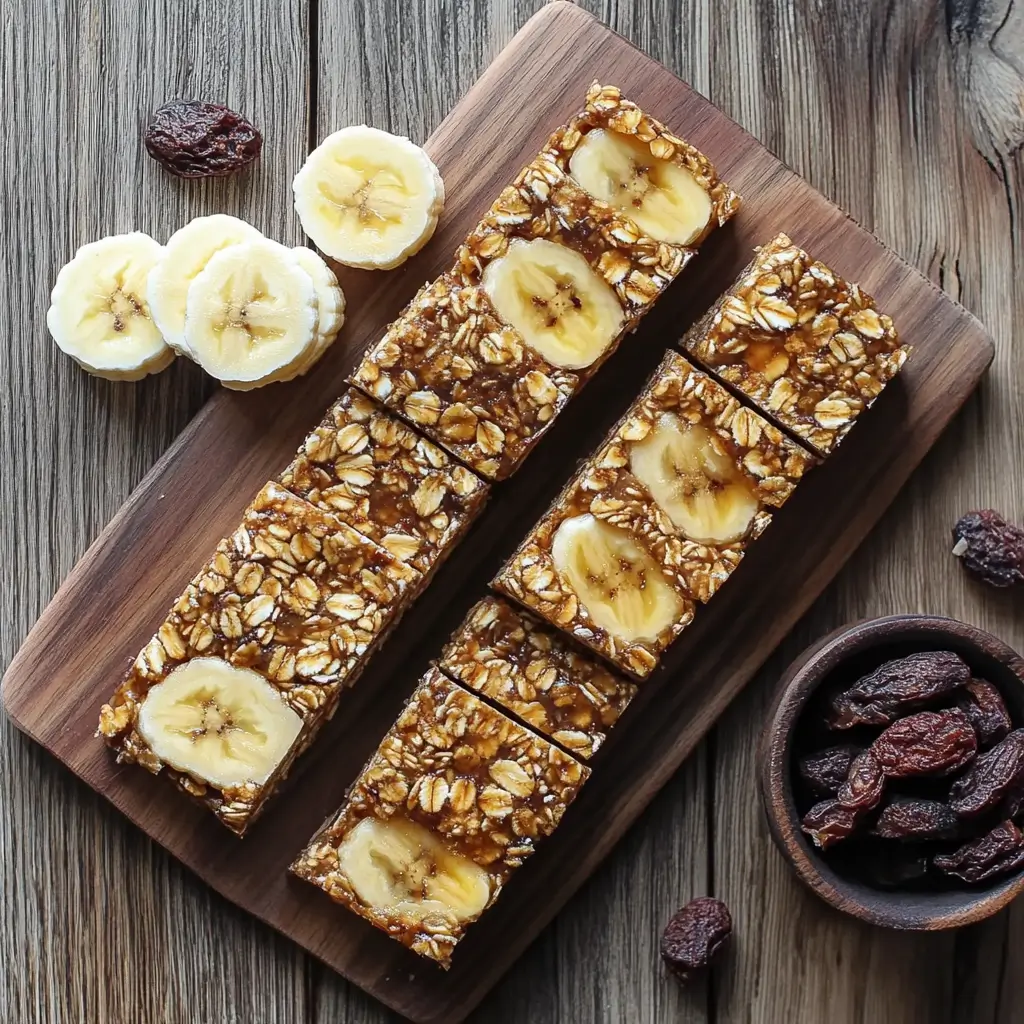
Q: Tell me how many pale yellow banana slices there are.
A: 11